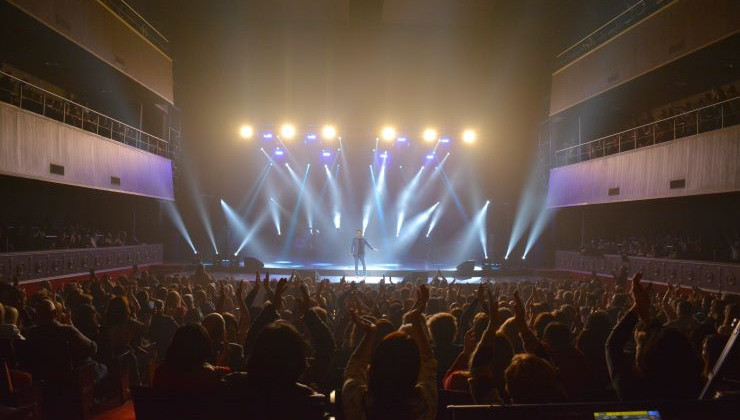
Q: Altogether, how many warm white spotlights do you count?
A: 6